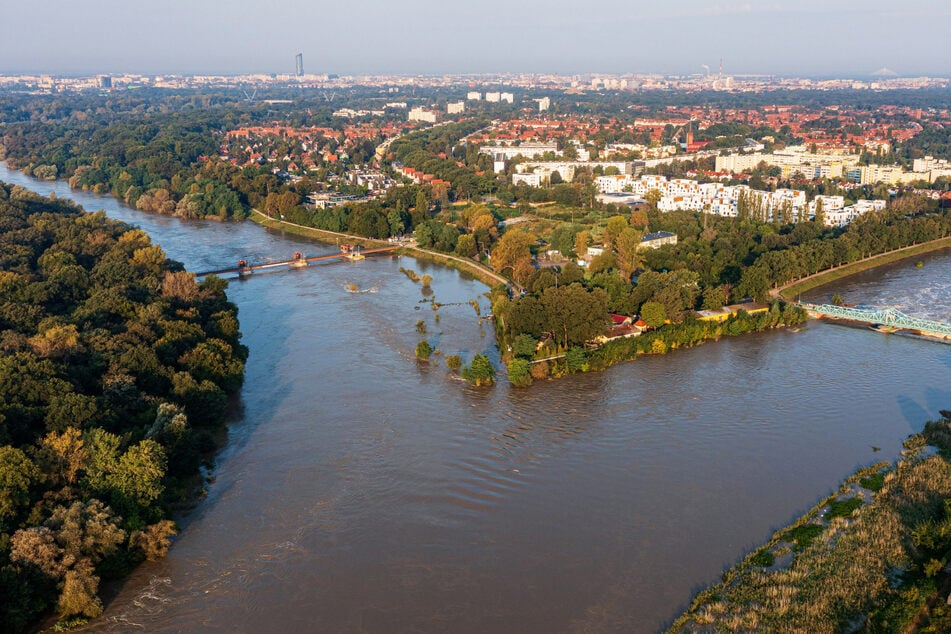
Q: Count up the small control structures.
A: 3